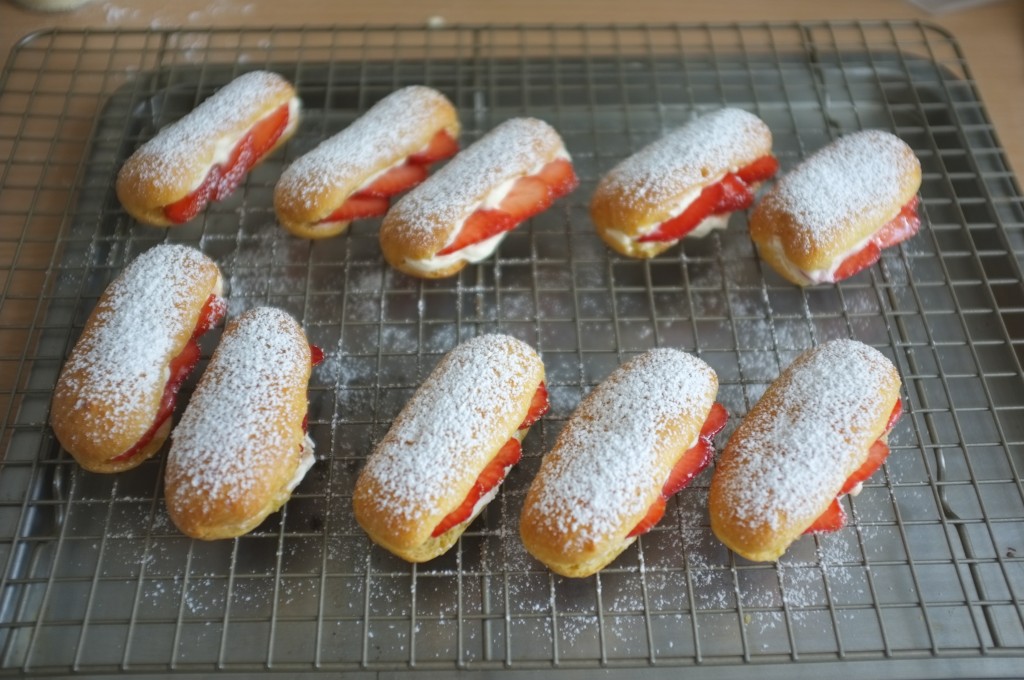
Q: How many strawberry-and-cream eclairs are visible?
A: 10